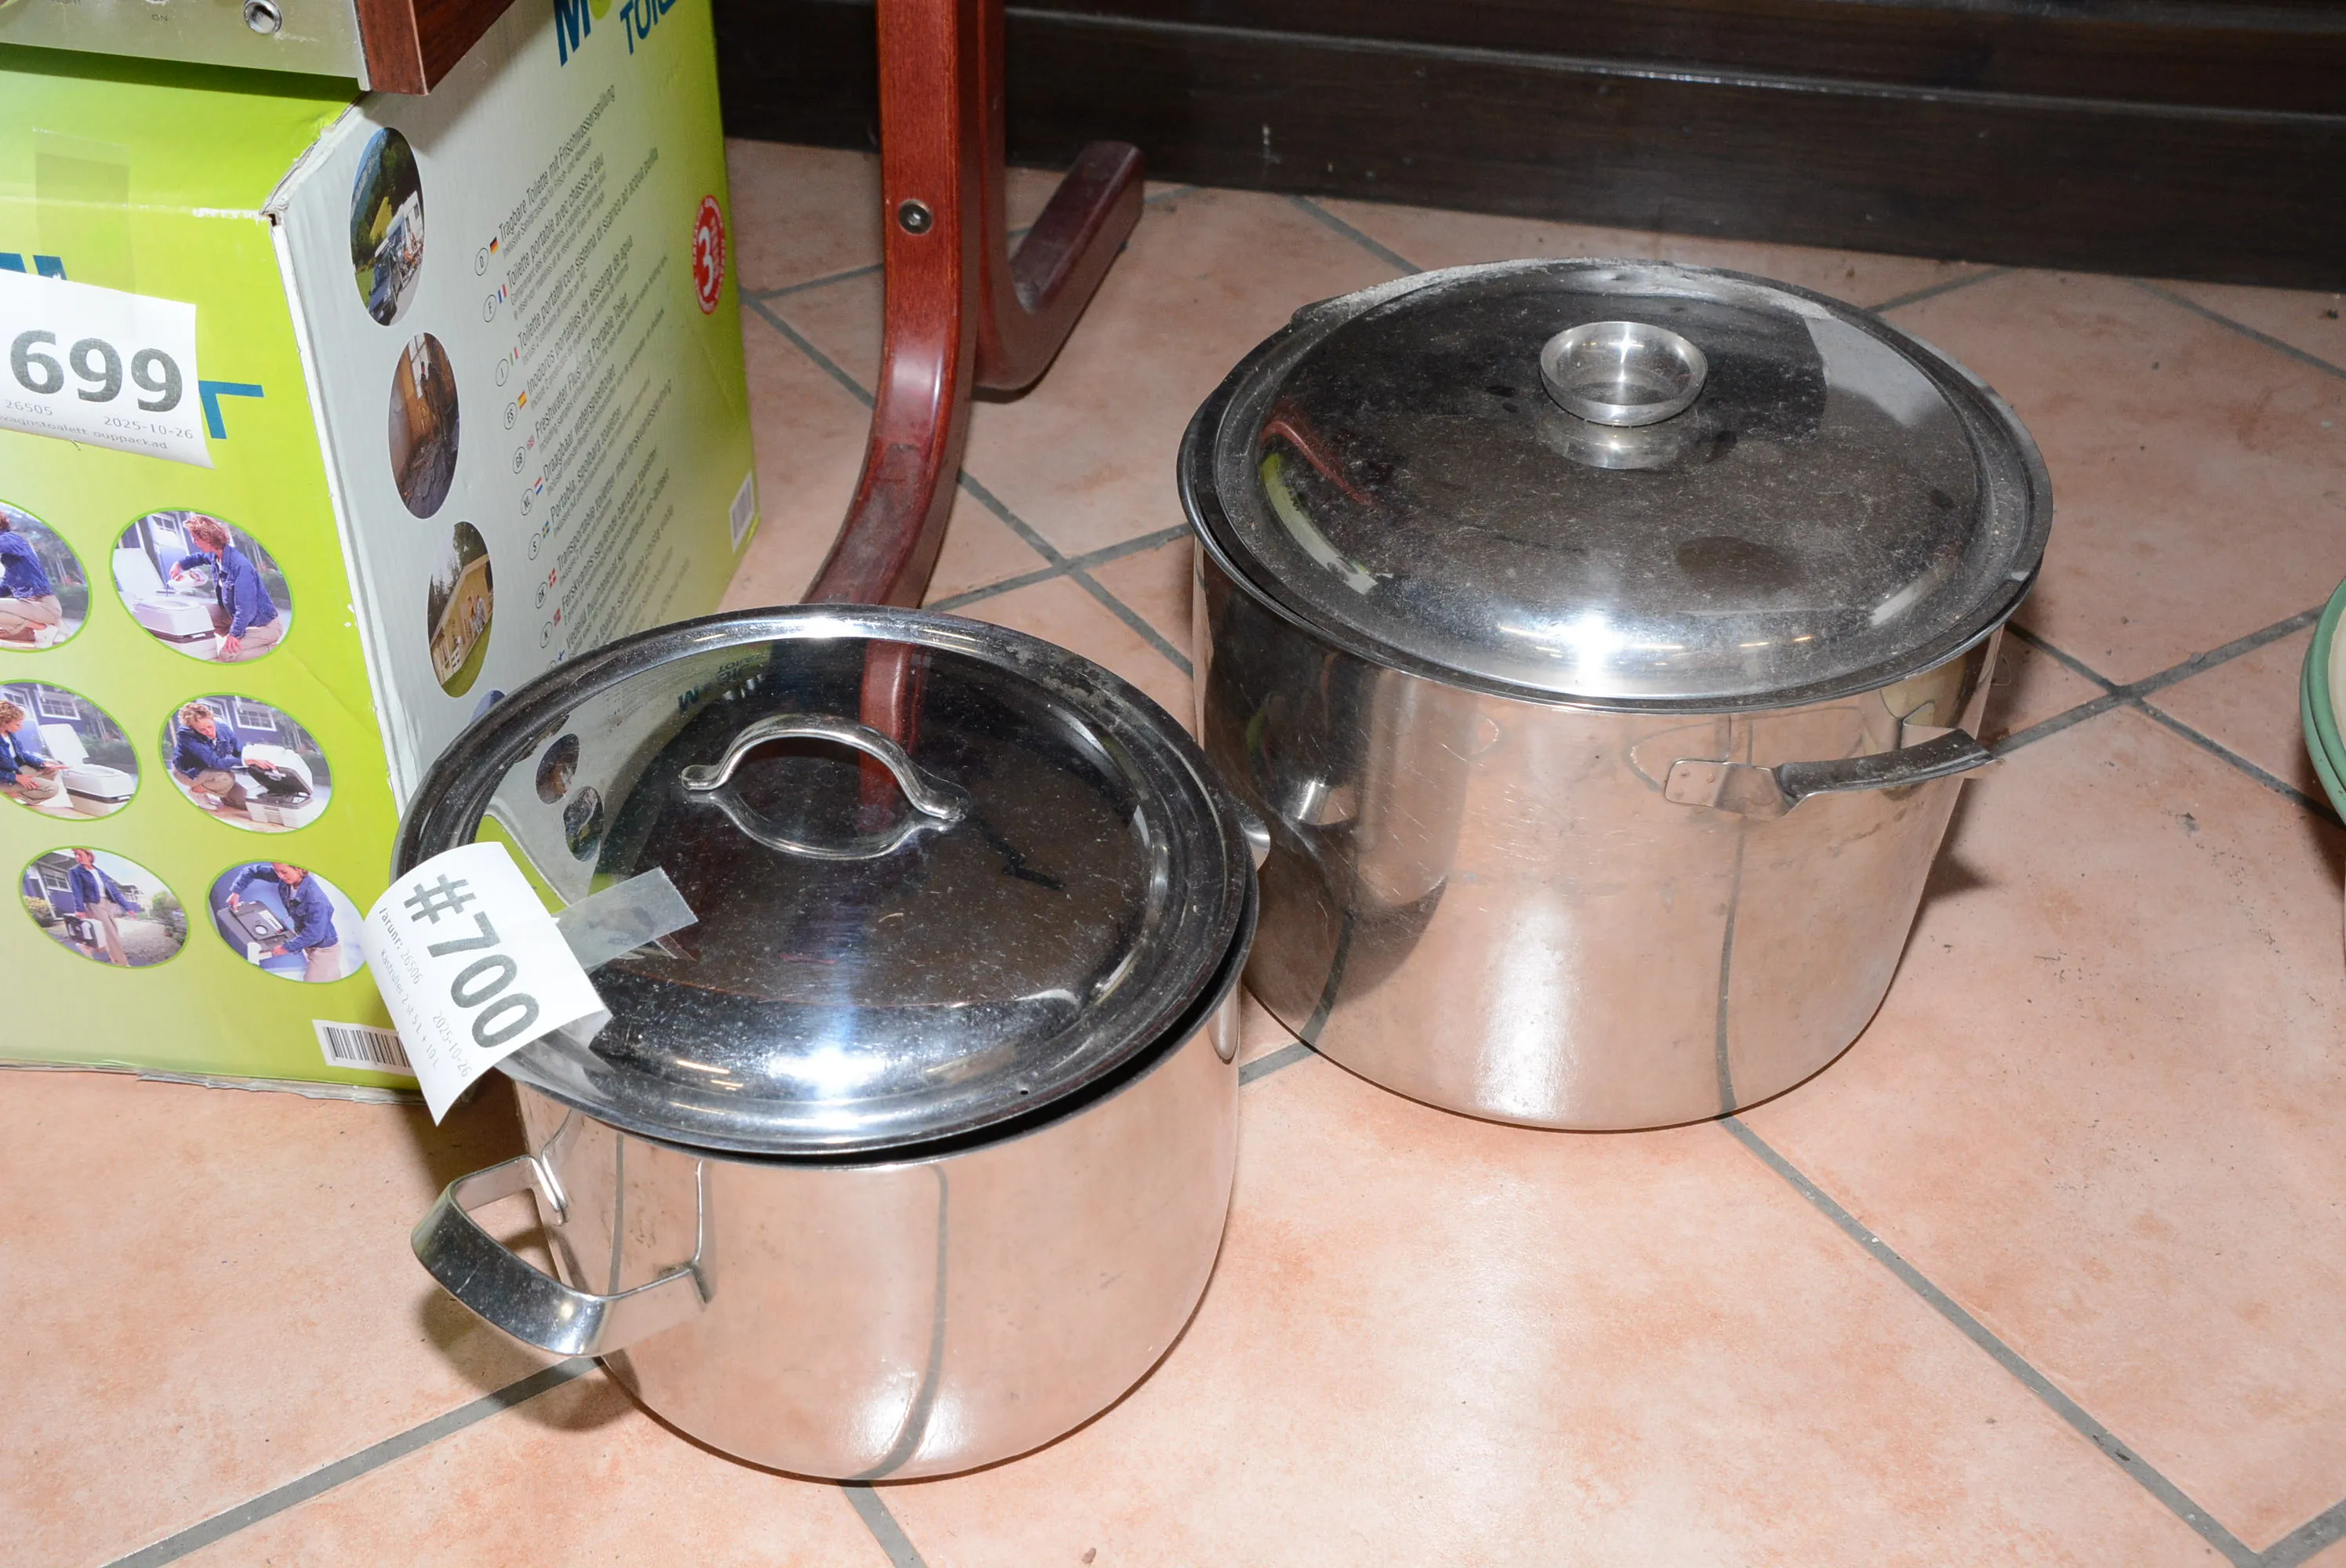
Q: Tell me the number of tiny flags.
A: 10